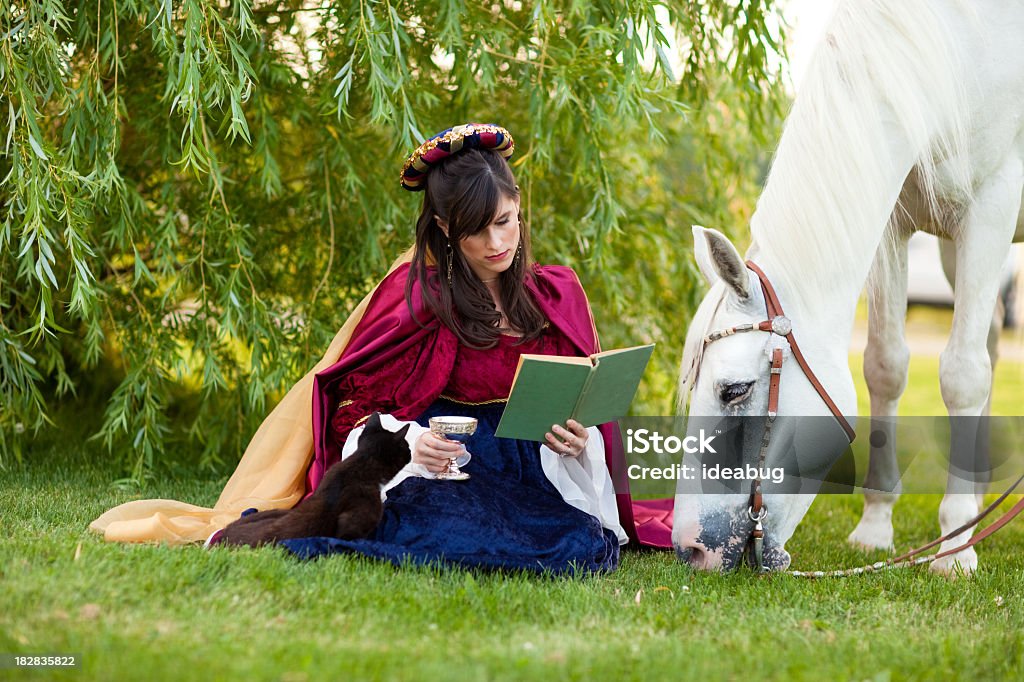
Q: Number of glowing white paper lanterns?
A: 0